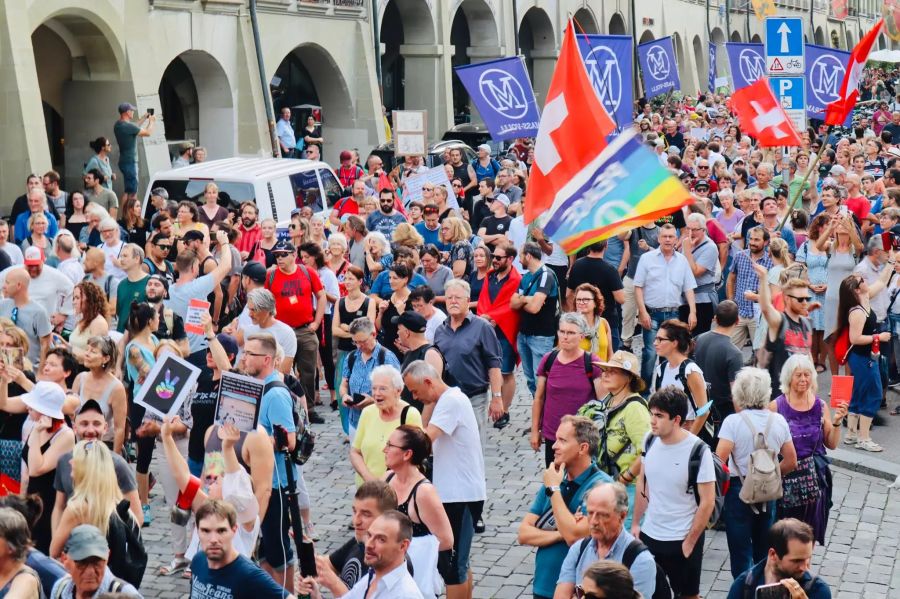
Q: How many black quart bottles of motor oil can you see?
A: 0